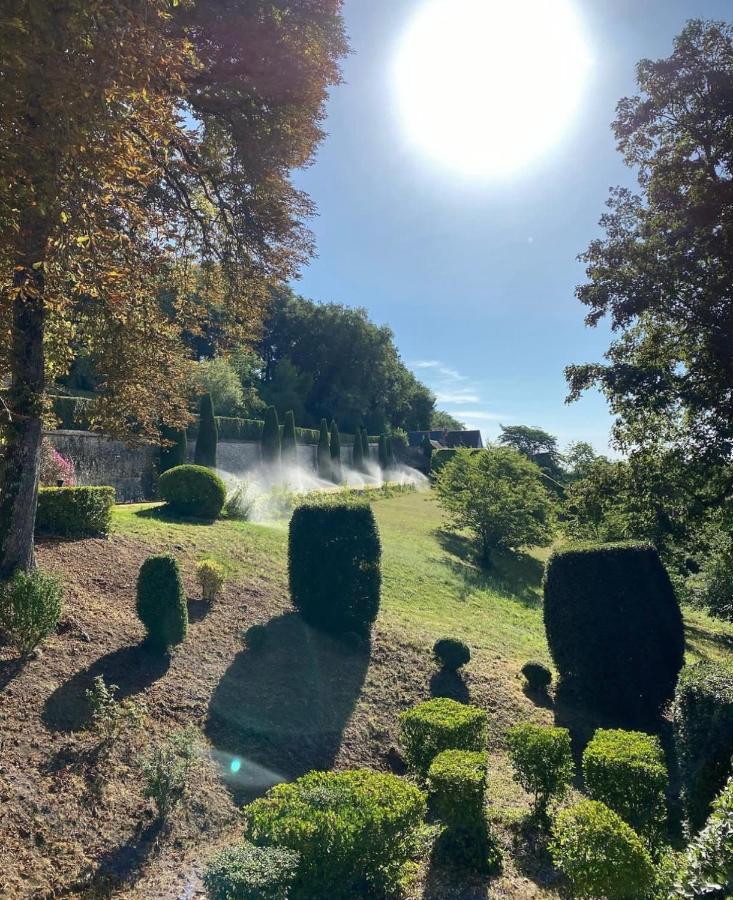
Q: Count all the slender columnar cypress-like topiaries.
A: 11